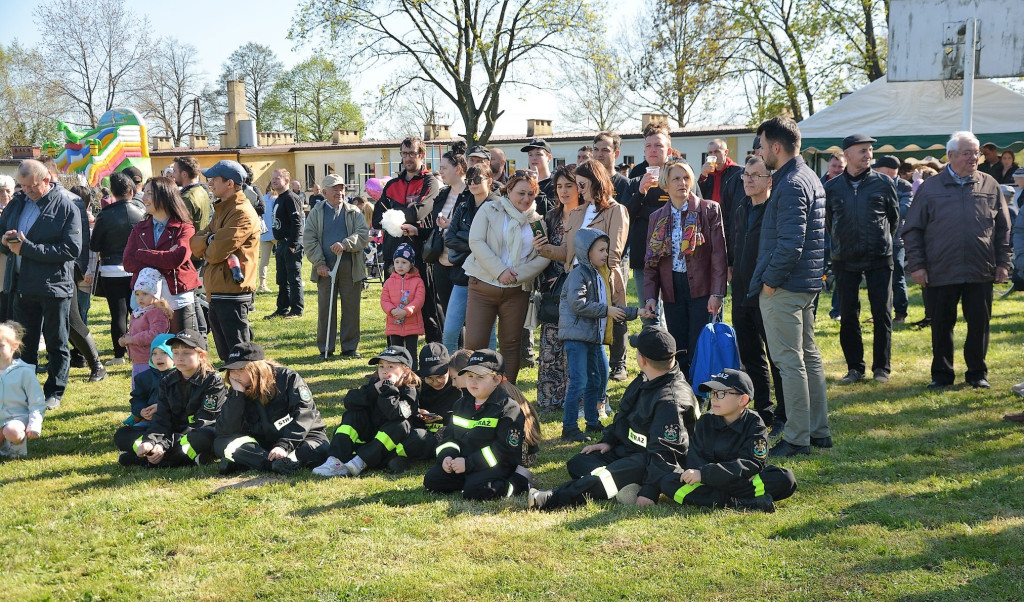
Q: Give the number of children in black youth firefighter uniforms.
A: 7